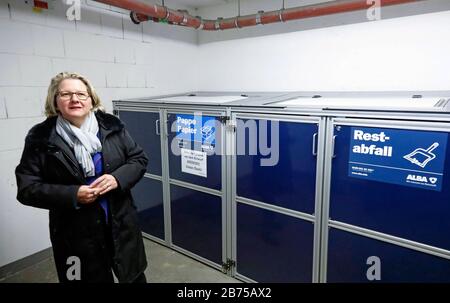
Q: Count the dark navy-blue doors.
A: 4